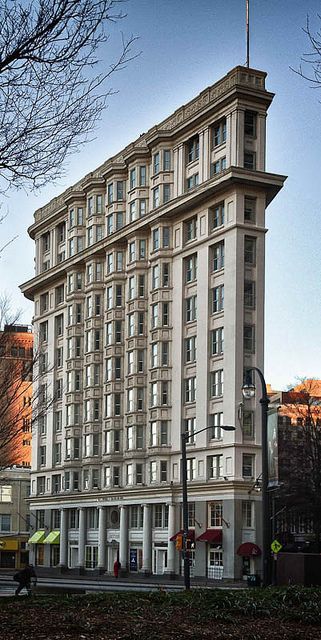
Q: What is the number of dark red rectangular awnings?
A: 2